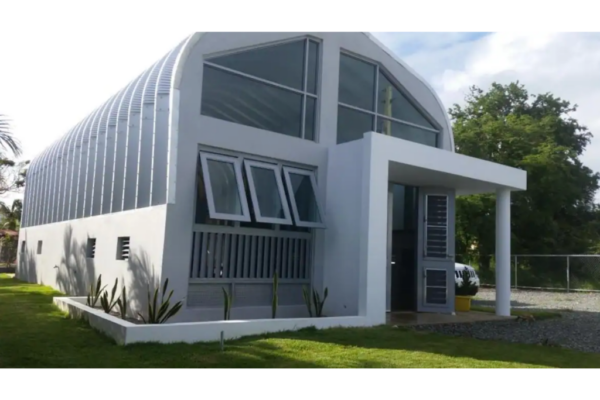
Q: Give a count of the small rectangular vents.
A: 4